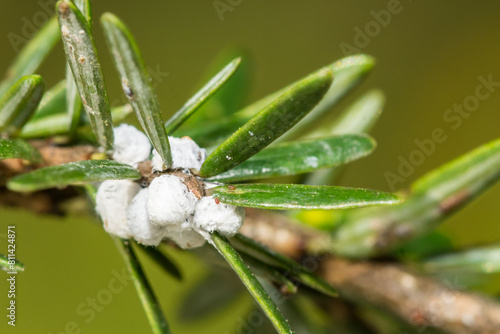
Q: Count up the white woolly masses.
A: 7